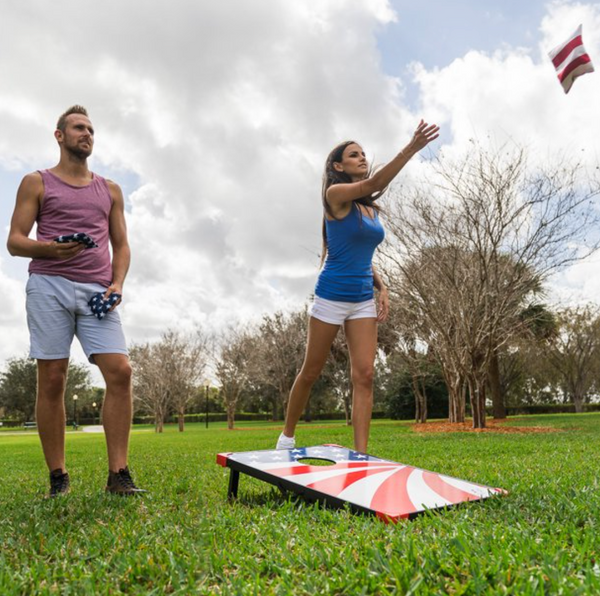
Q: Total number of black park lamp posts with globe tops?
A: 3